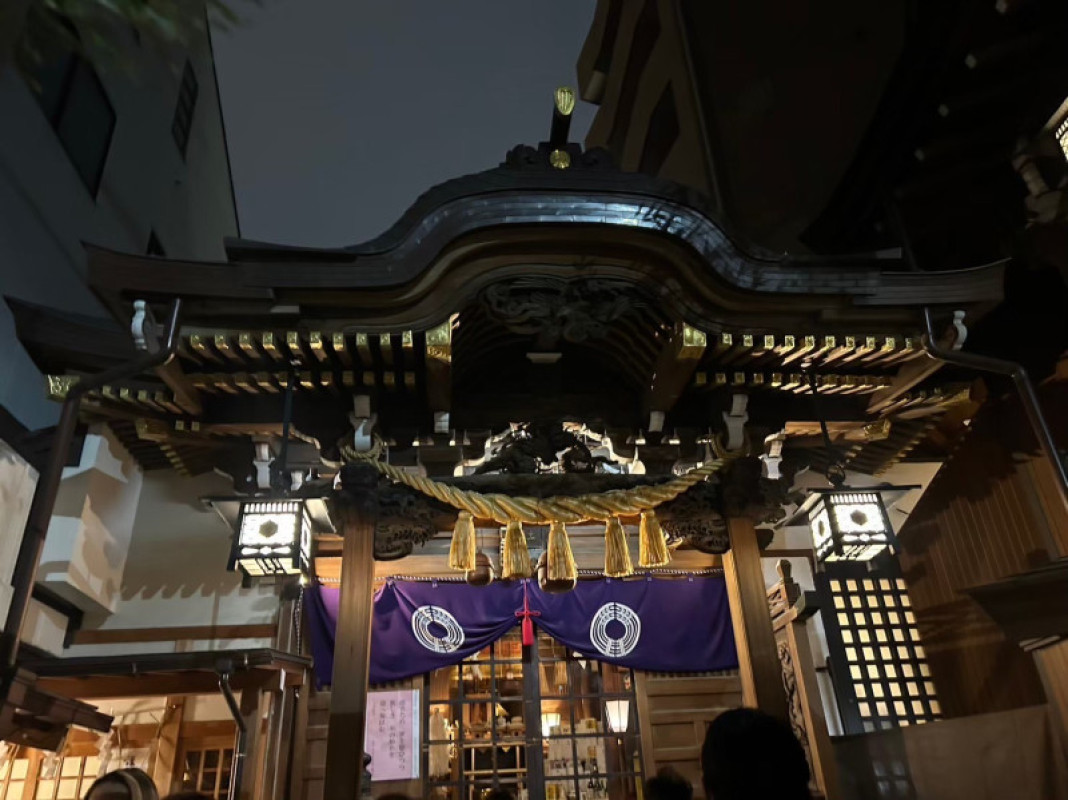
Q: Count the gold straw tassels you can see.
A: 5